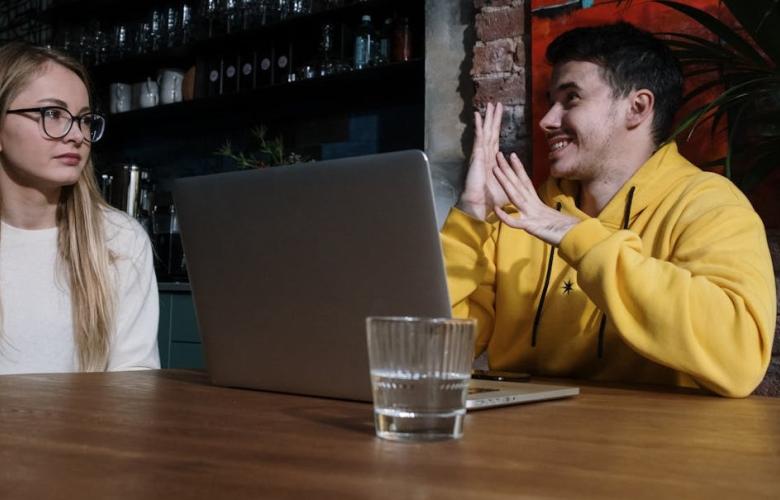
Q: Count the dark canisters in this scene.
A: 5